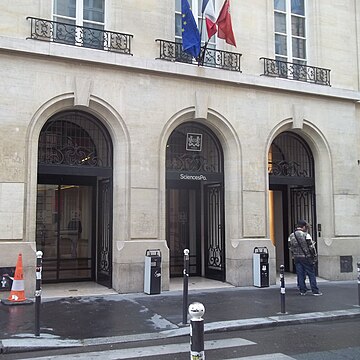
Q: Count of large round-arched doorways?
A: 3